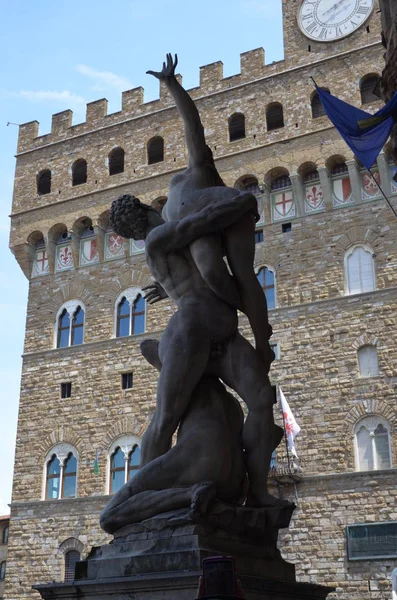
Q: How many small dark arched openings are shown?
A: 8